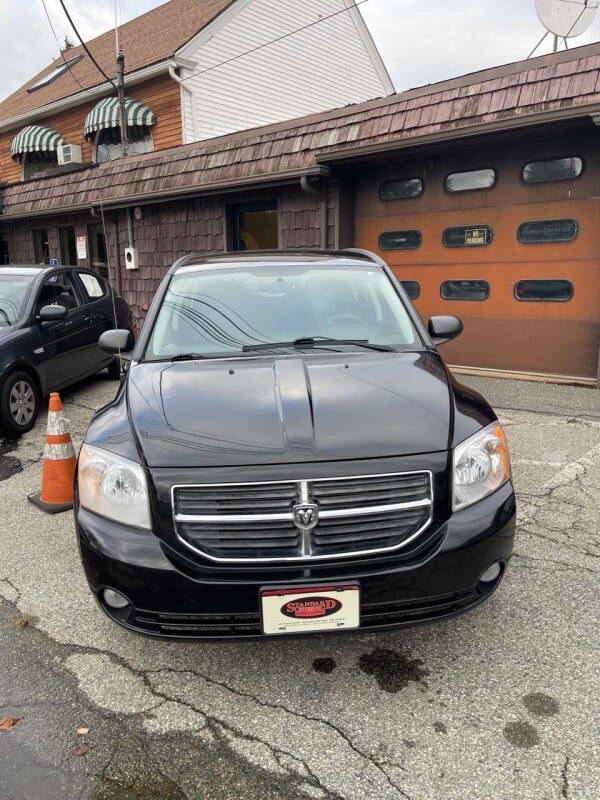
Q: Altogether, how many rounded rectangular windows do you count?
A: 9